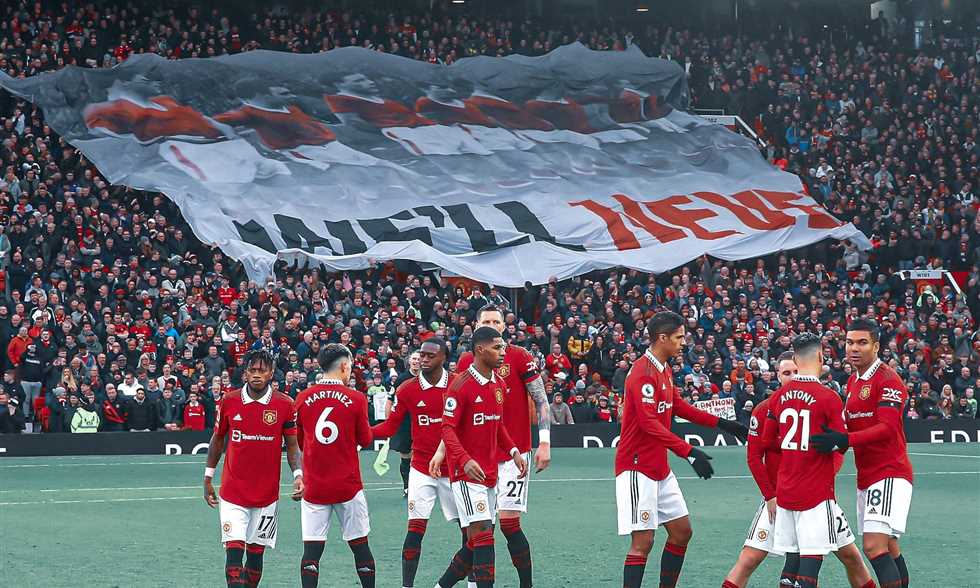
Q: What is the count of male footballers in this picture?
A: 9